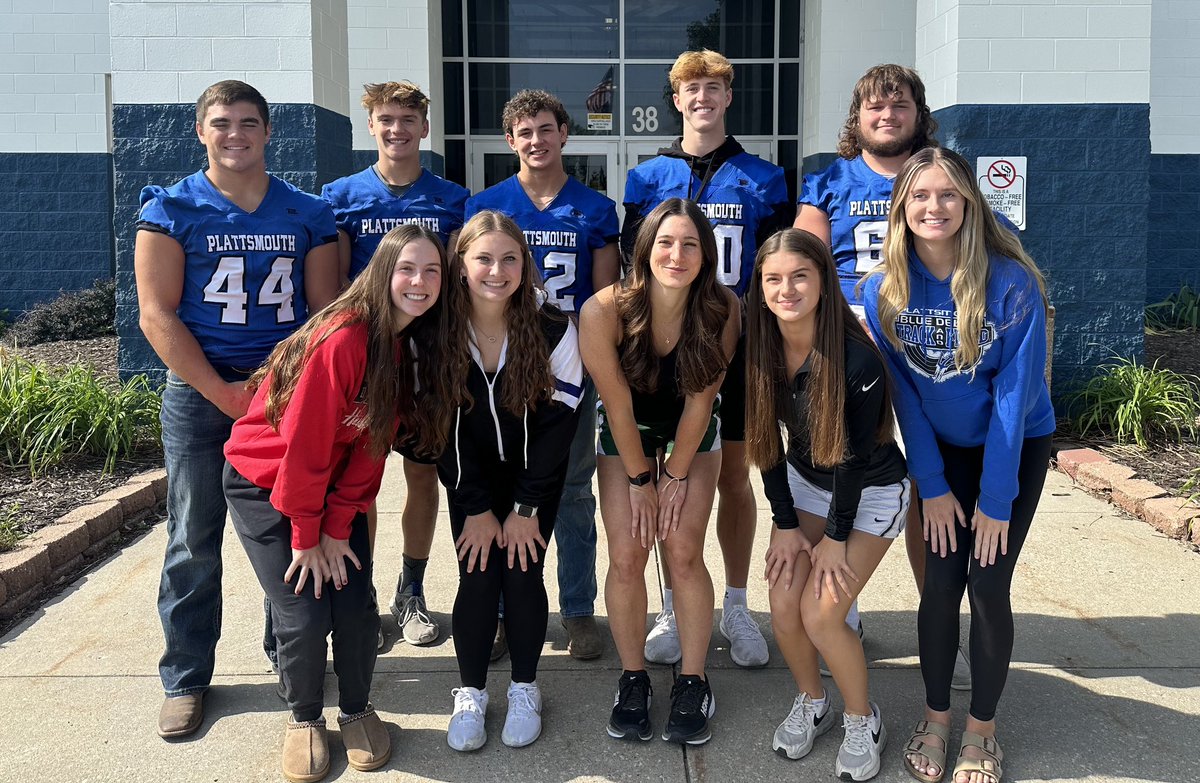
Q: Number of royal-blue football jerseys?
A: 5